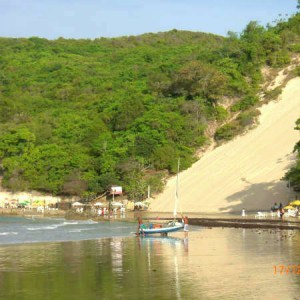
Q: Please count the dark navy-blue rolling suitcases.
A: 0